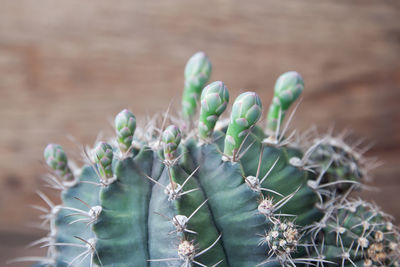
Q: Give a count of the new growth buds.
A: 8